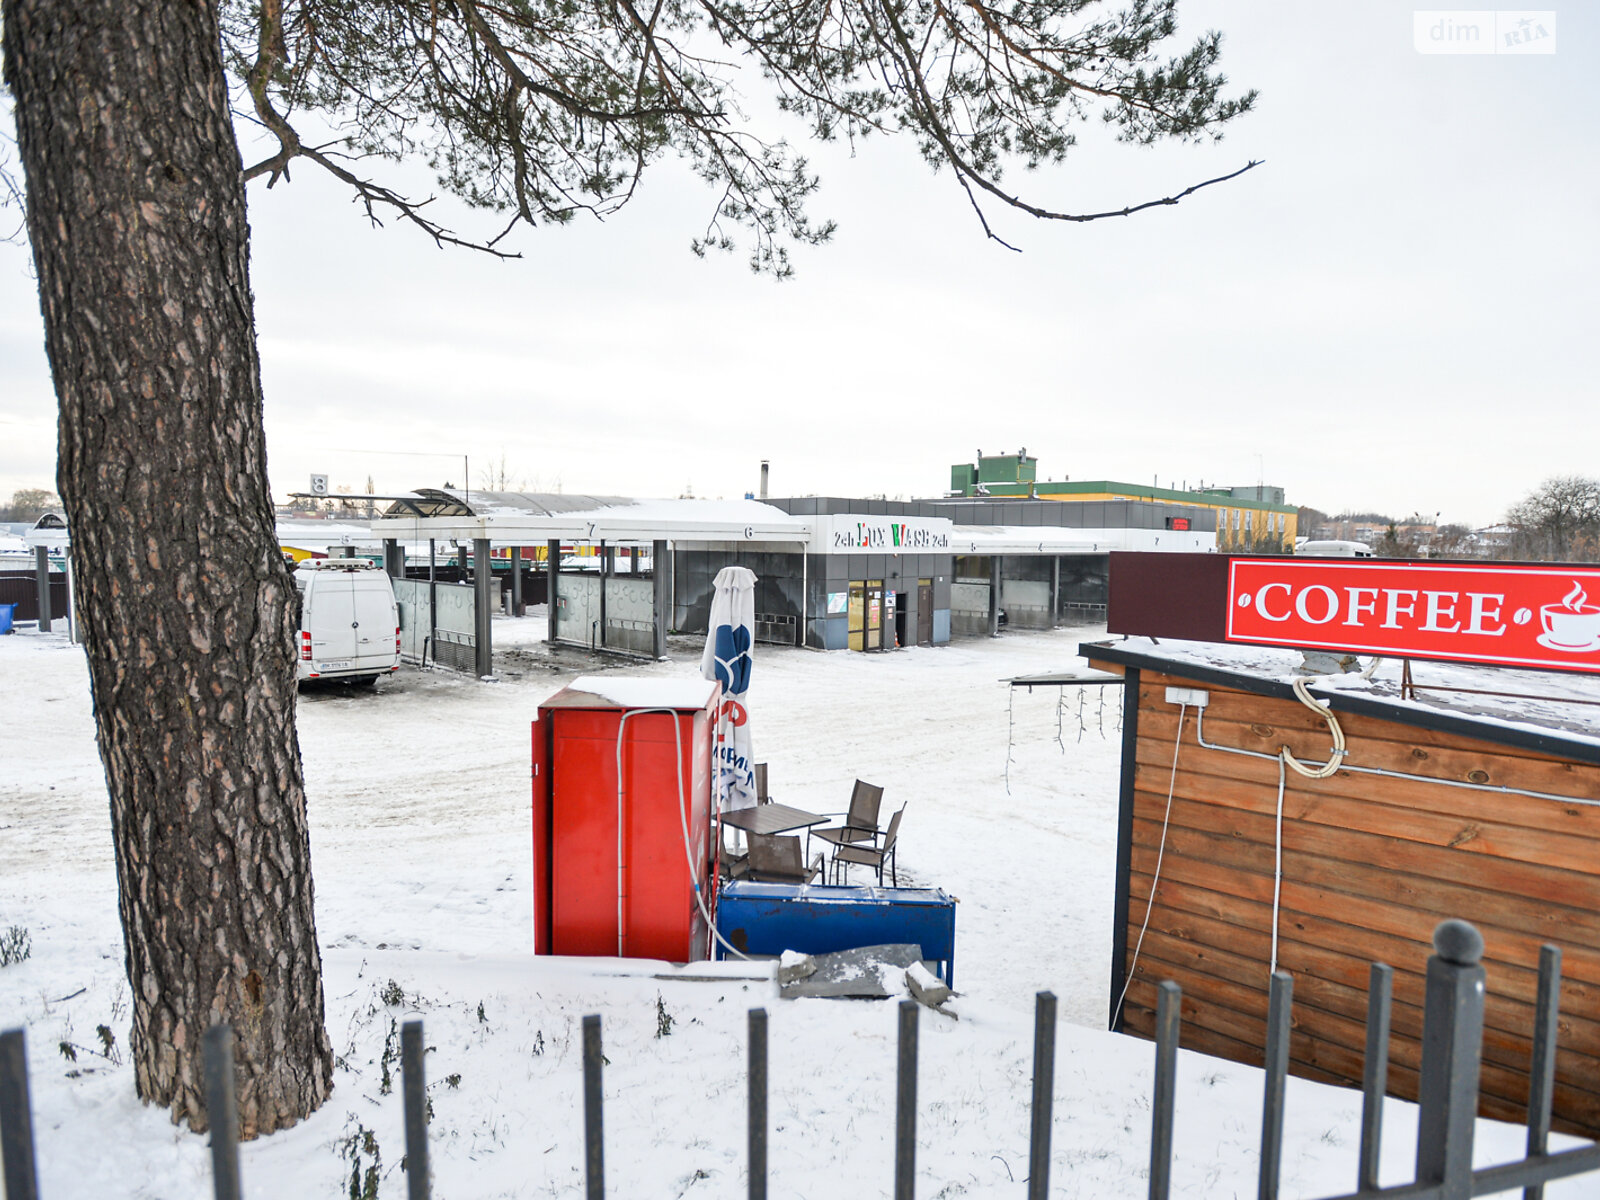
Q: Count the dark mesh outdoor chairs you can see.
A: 5